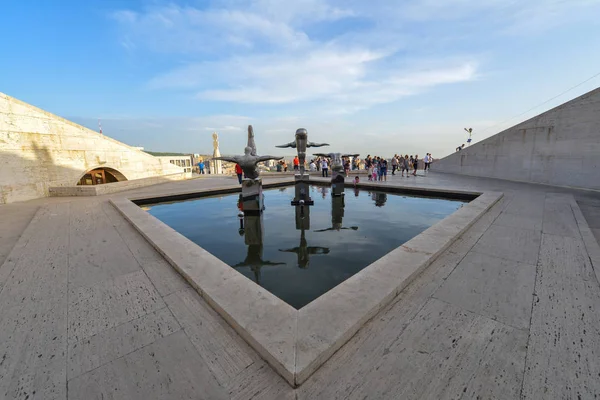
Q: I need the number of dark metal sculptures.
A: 3